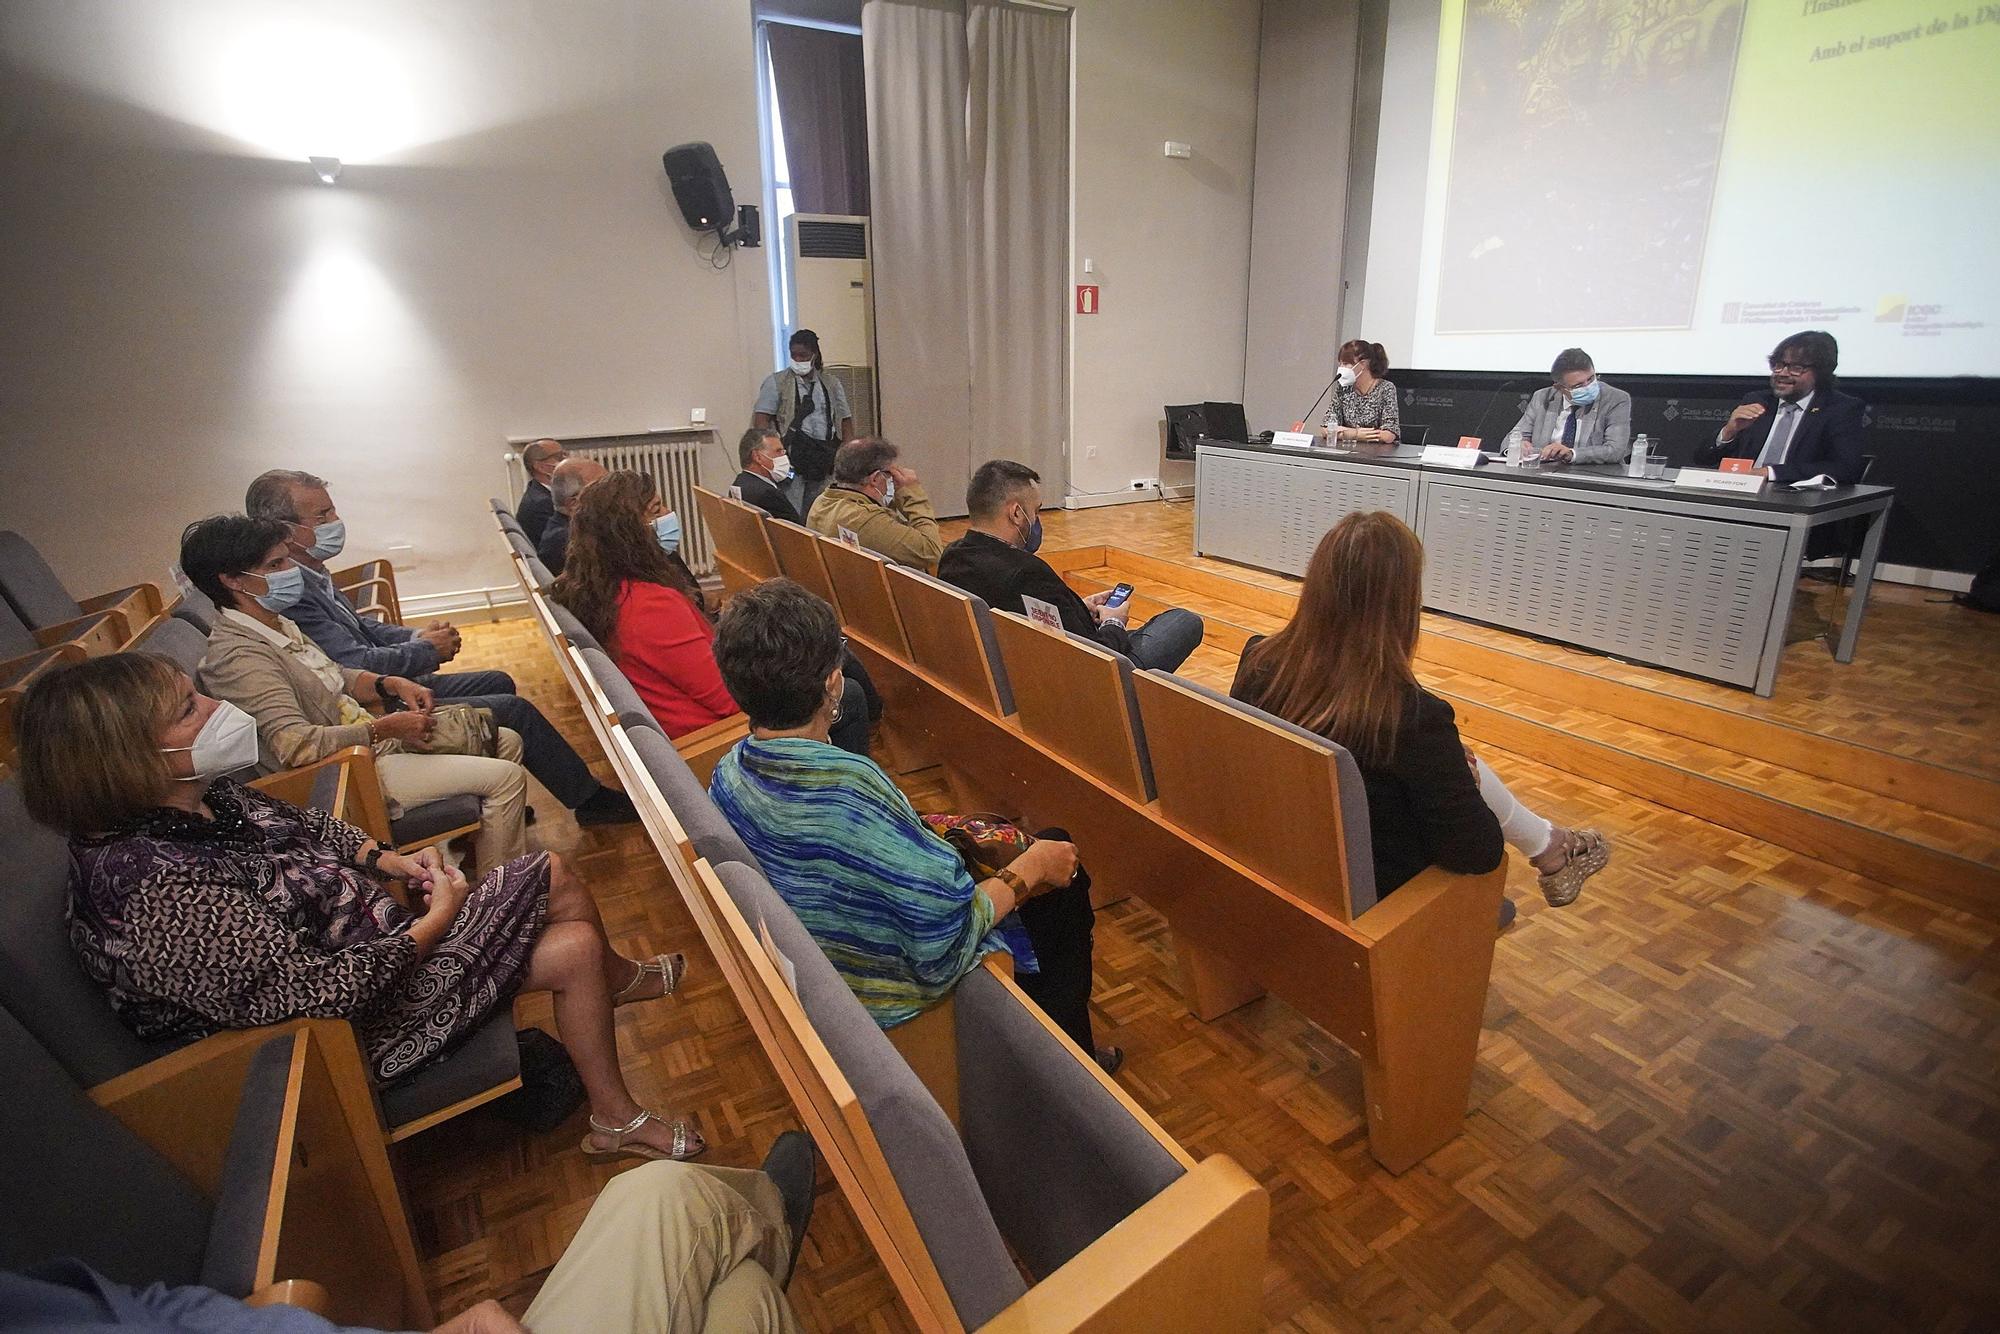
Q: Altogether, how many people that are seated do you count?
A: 15